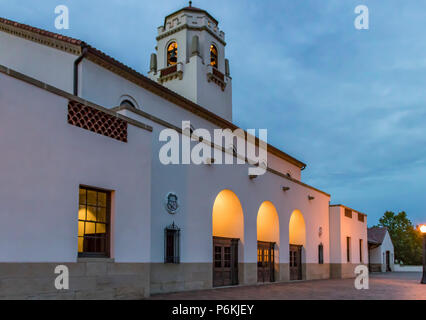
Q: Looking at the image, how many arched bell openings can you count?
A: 2